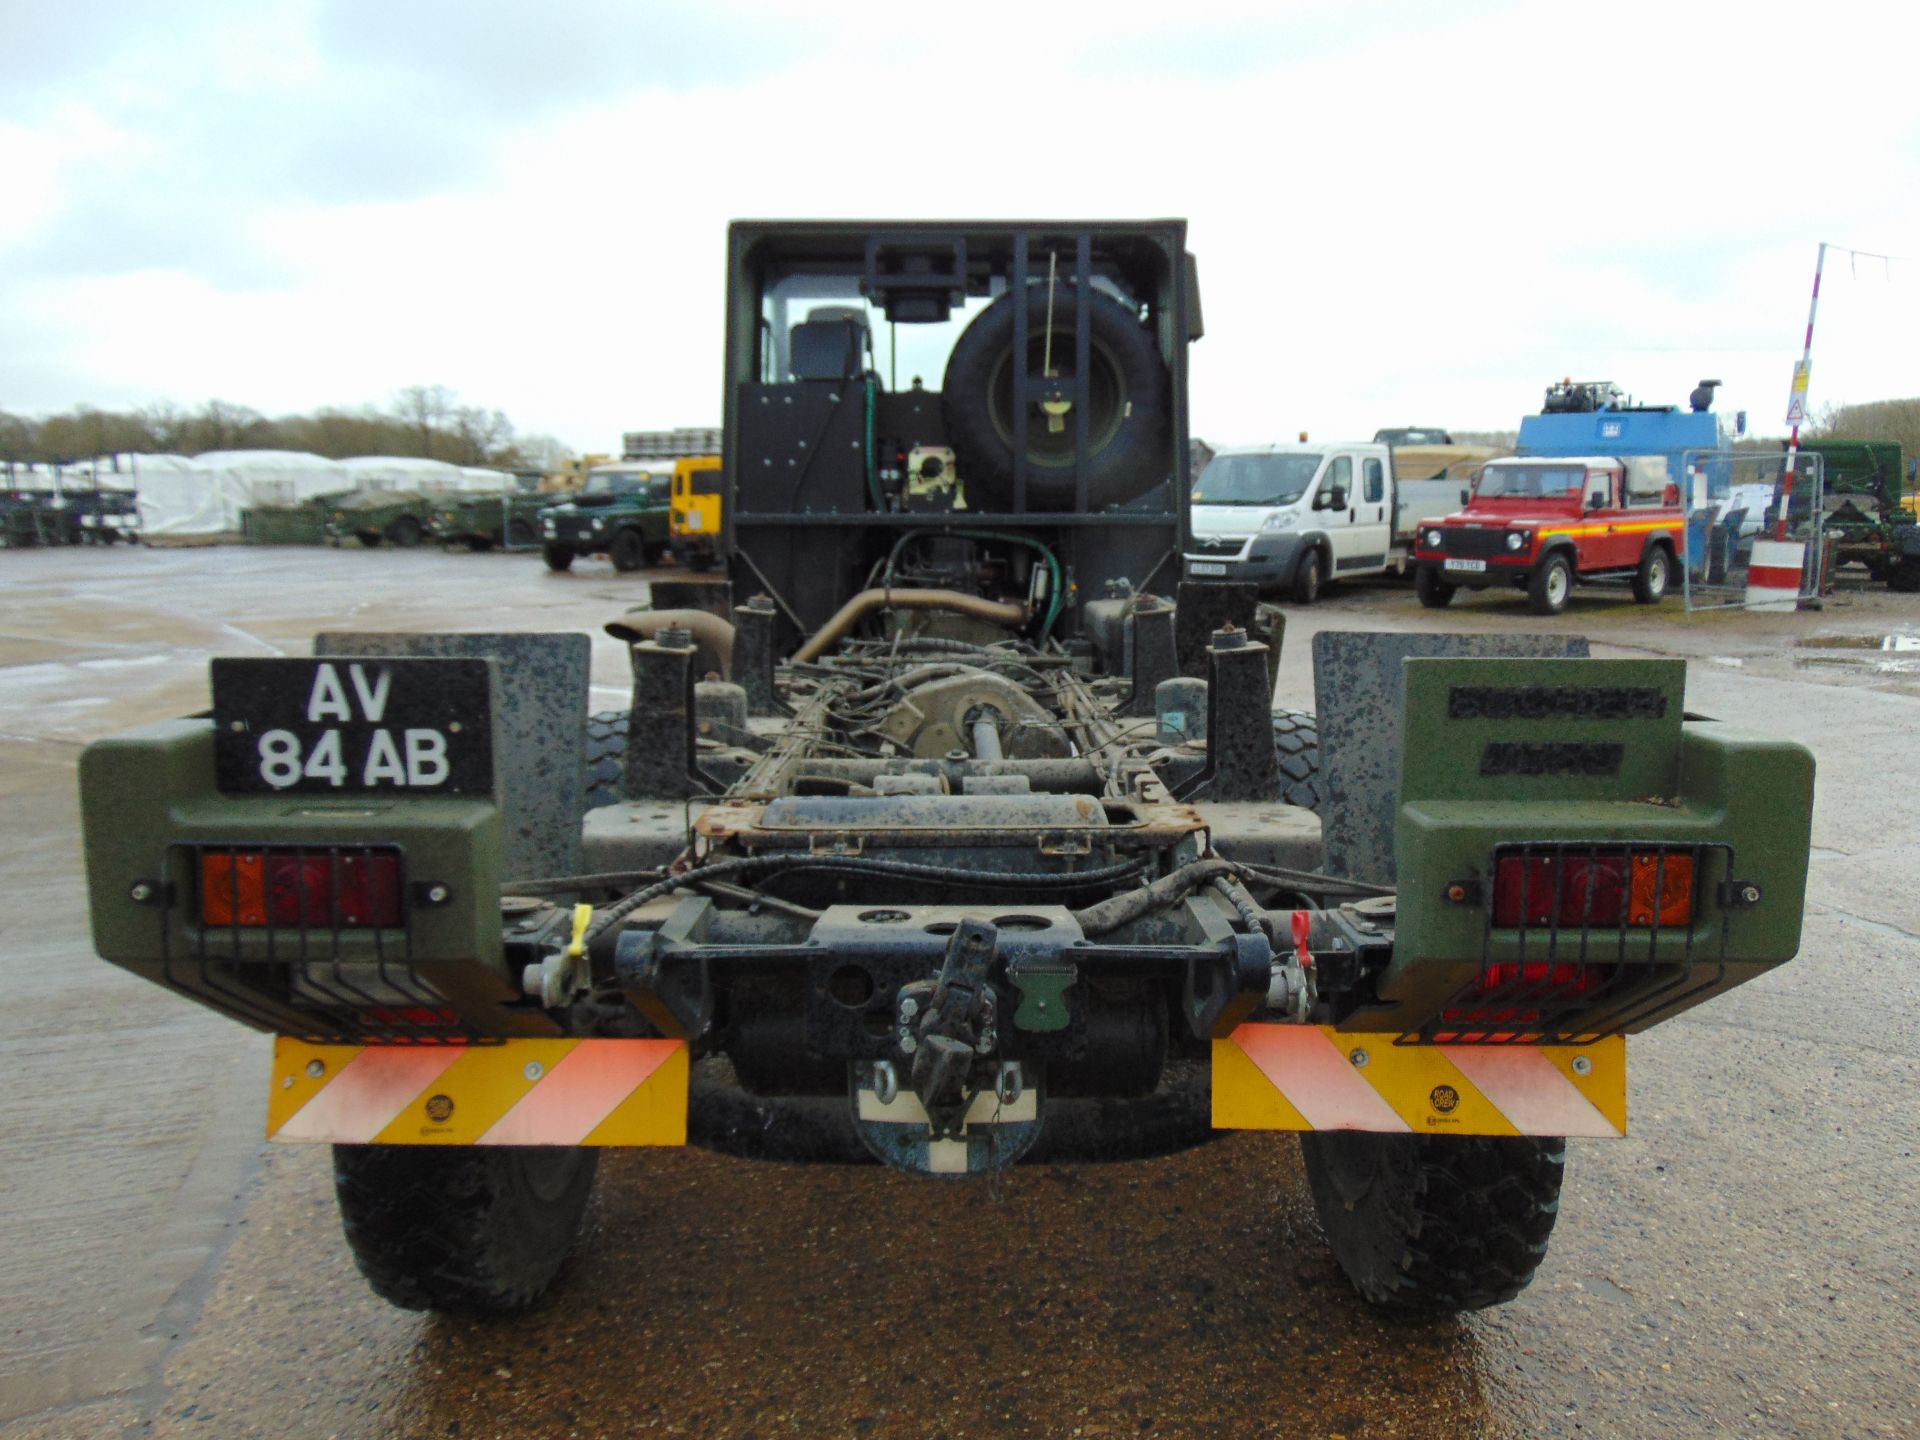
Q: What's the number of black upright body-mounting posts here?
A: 4